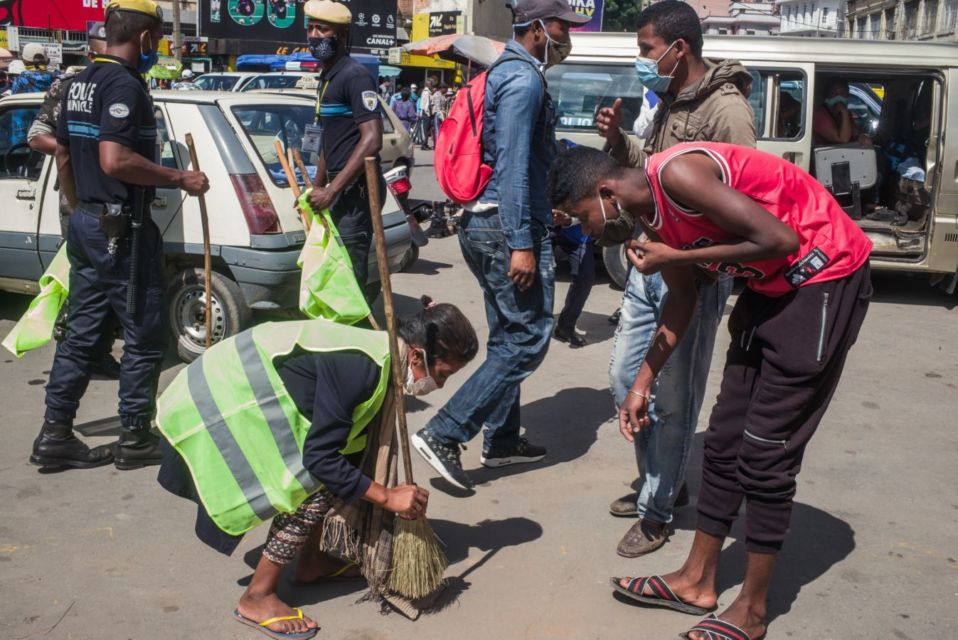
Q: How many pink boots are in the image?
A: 0